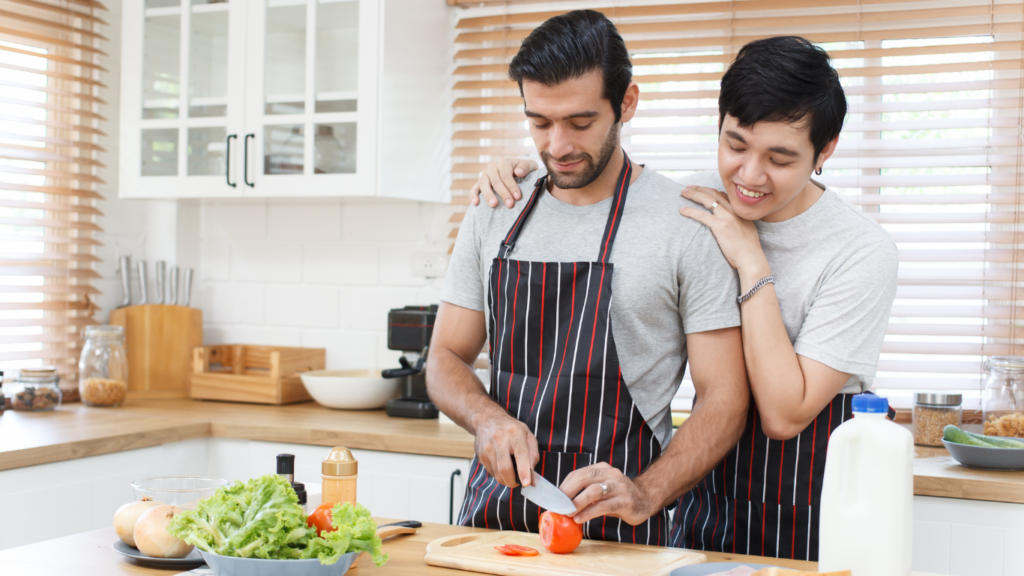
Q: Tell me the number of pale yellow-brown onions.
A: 2